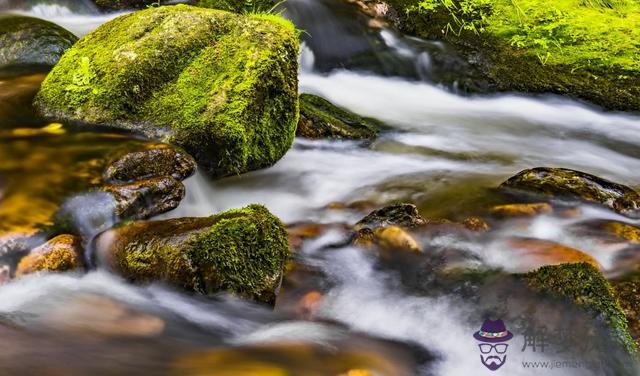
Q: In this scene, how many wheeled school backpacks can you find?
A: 0